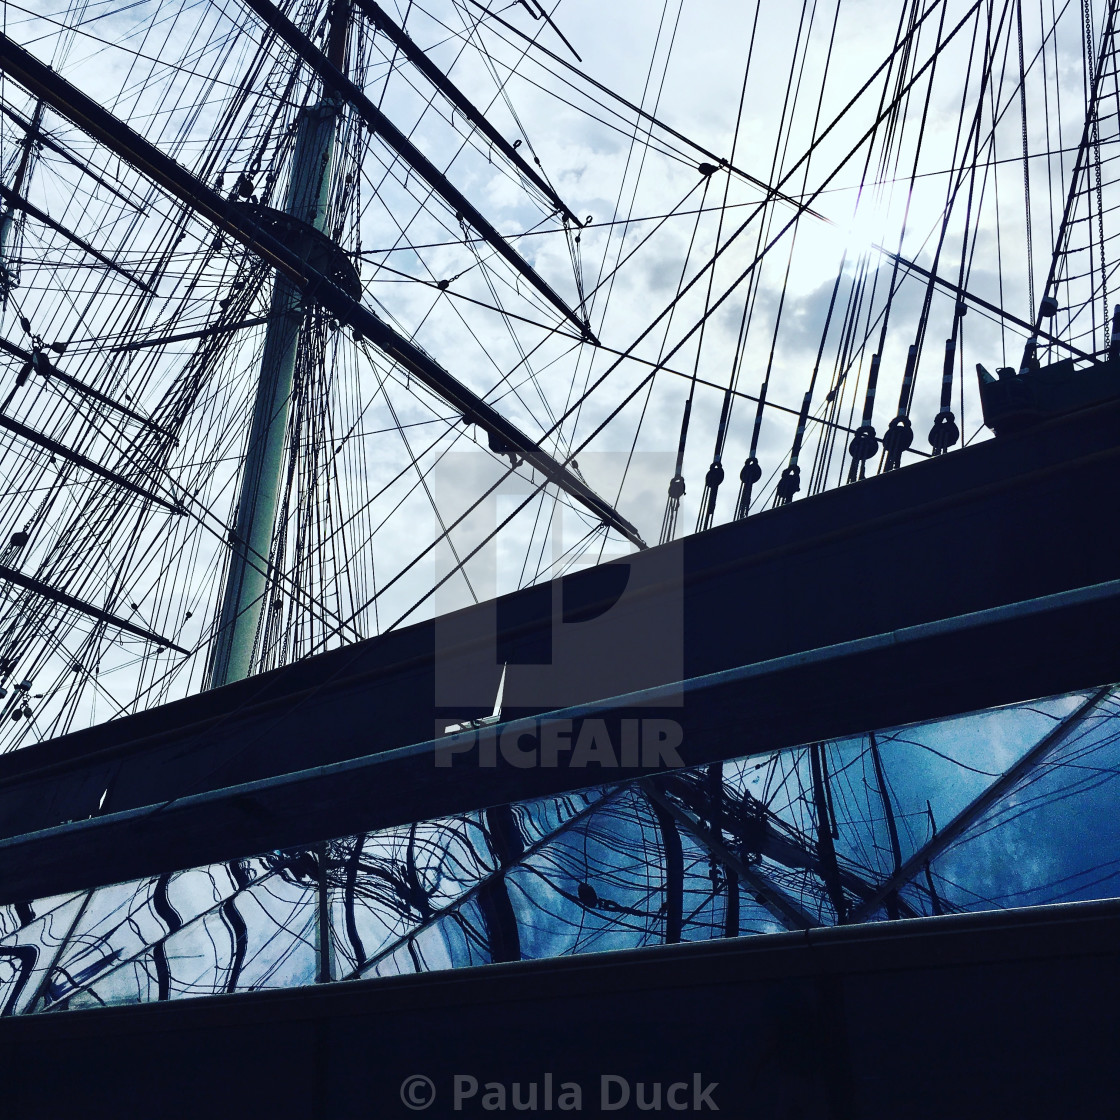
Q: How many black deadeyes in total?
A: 7